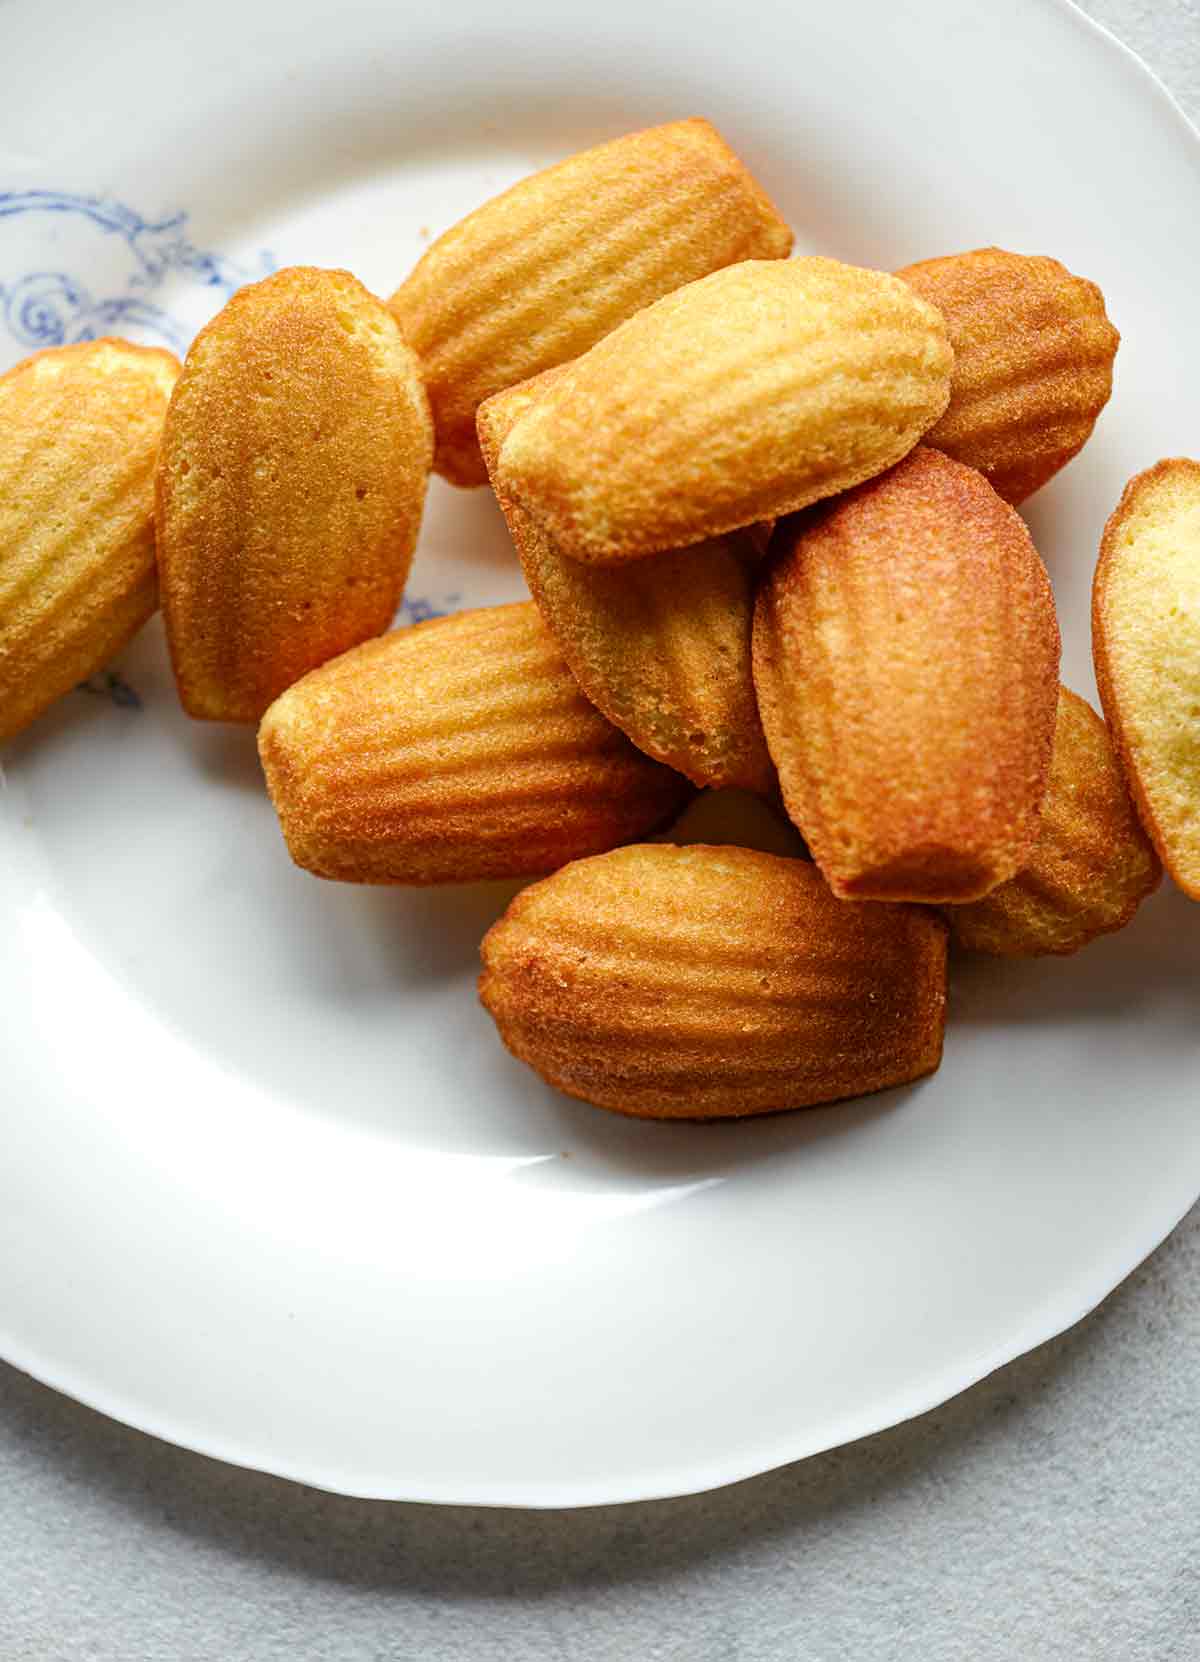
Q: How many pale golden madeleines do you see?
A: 11